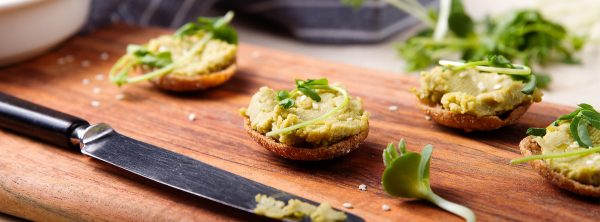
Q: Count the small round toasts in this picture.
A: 4